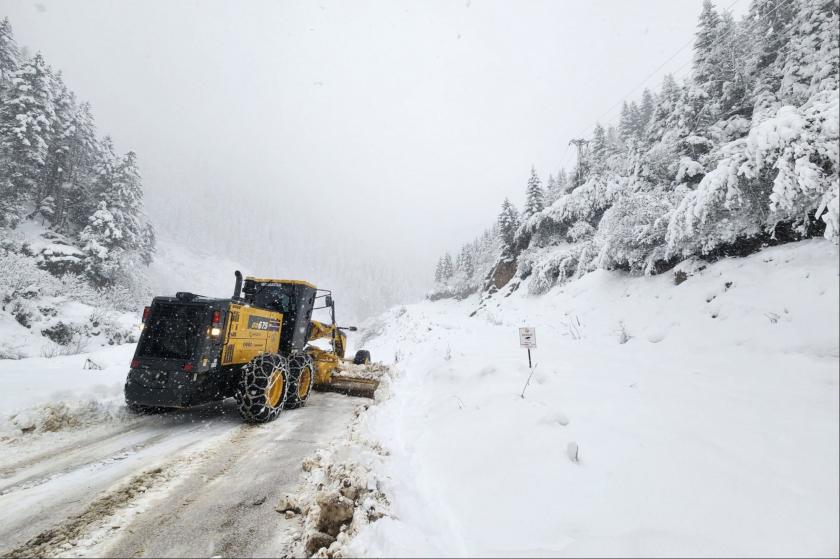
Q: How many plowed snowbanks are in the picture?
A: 2